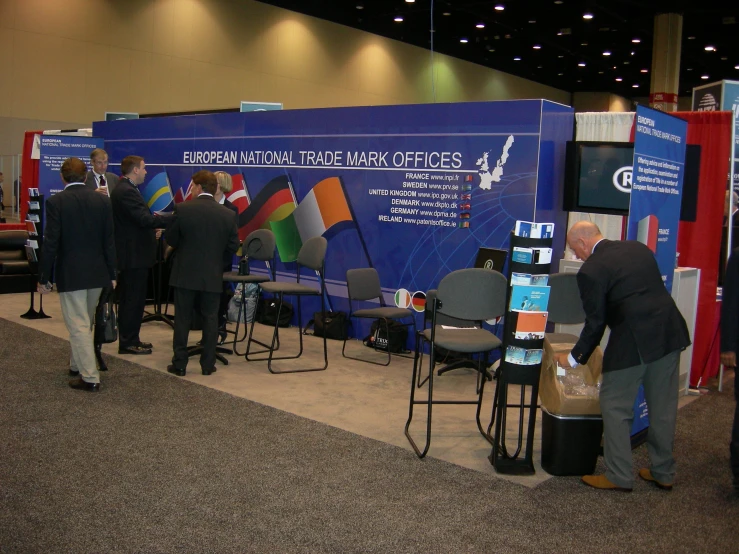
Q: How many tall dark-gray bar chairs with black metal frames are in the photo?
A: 4